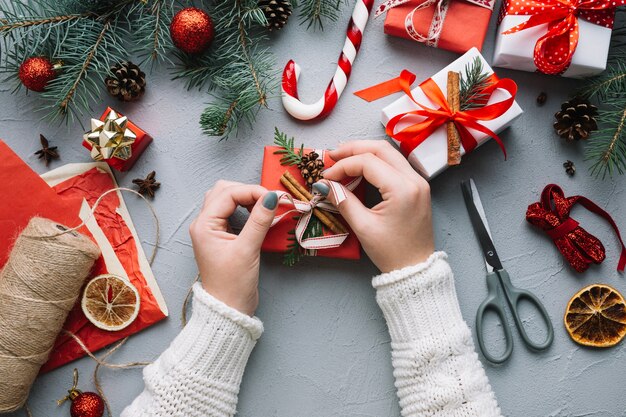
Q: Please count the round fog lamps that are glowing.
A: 0